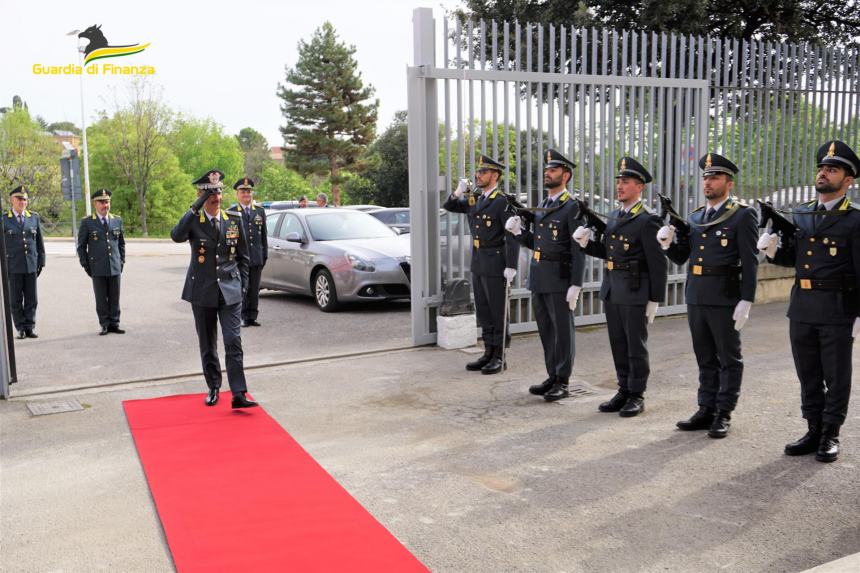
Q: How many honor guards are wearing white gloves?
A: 5